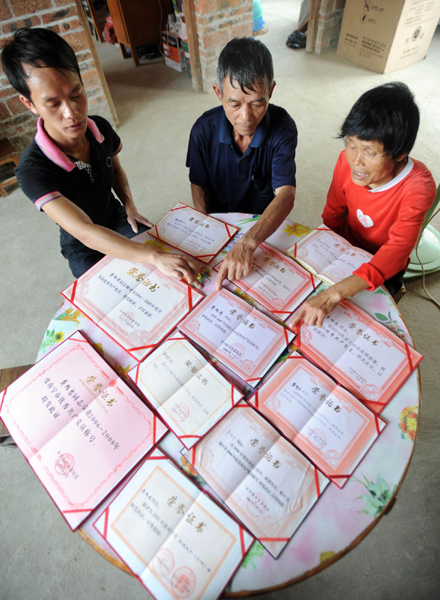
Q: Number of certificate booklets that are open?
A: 11